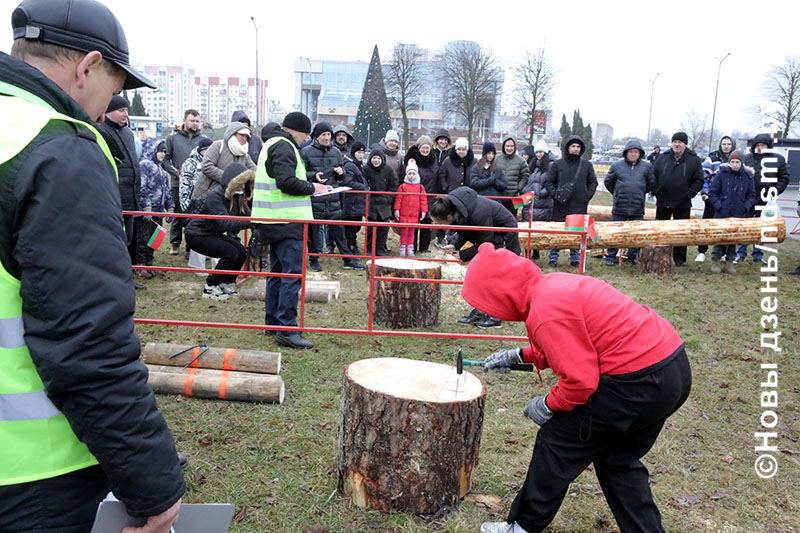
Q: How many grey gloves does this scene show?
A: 2